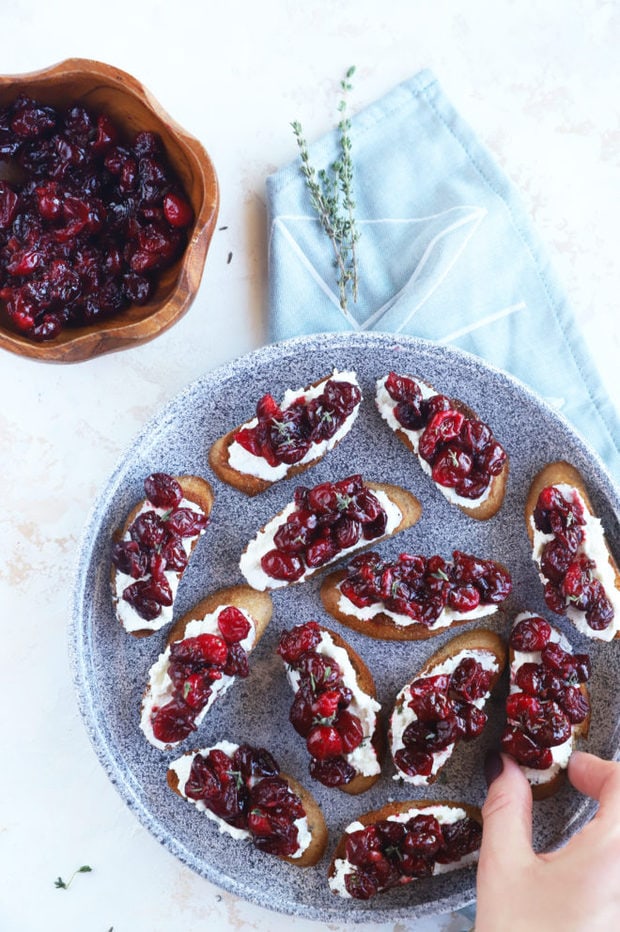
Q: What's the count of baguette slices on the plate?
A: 12